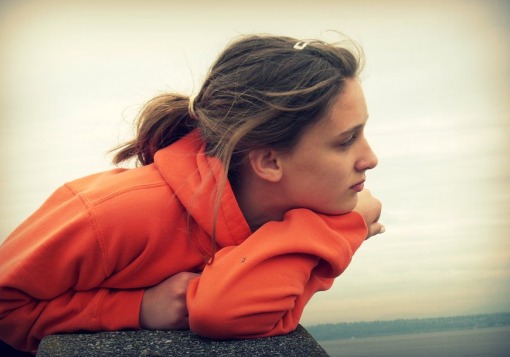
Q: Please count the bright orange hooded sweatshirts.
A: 1